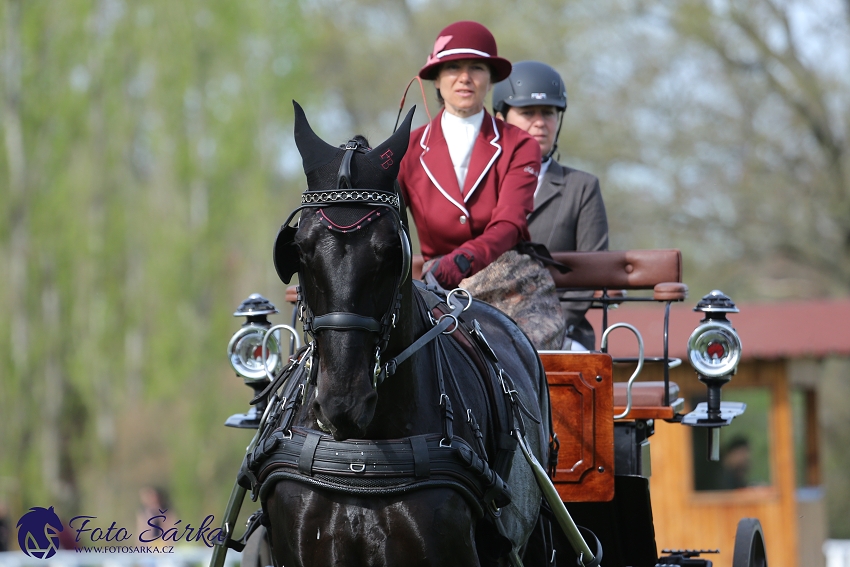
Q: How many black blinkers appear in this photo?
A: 2